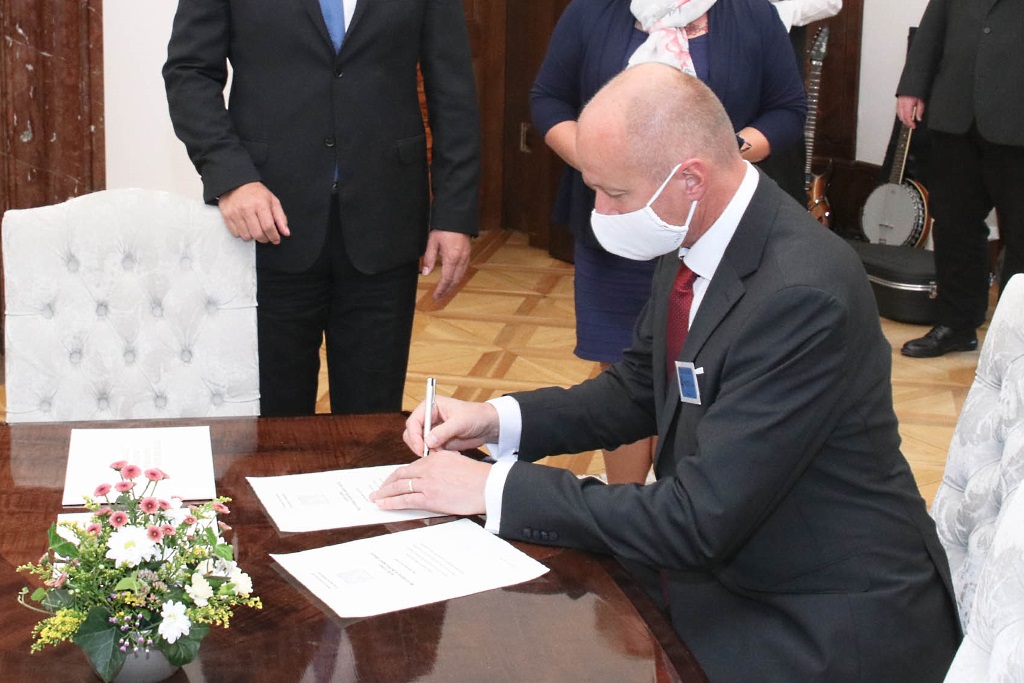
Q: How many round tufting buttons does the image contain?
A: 14